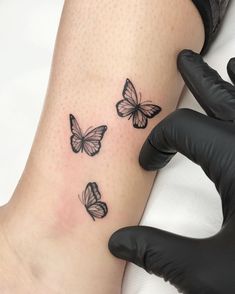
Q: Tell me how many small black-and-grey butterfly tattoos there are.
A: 3